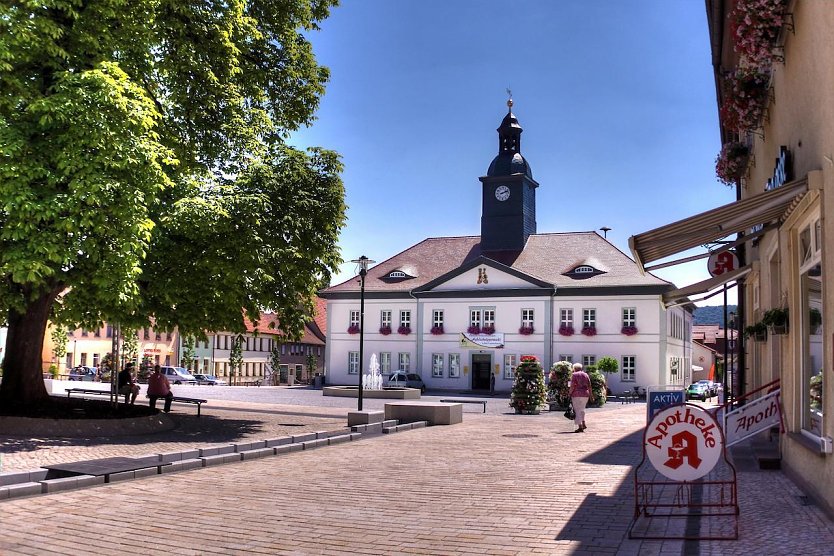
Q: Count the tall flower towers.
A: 3